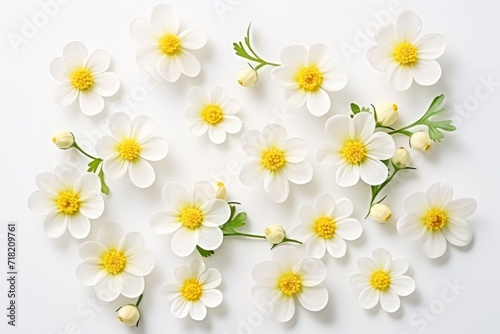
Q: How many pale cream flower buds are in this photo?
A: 9